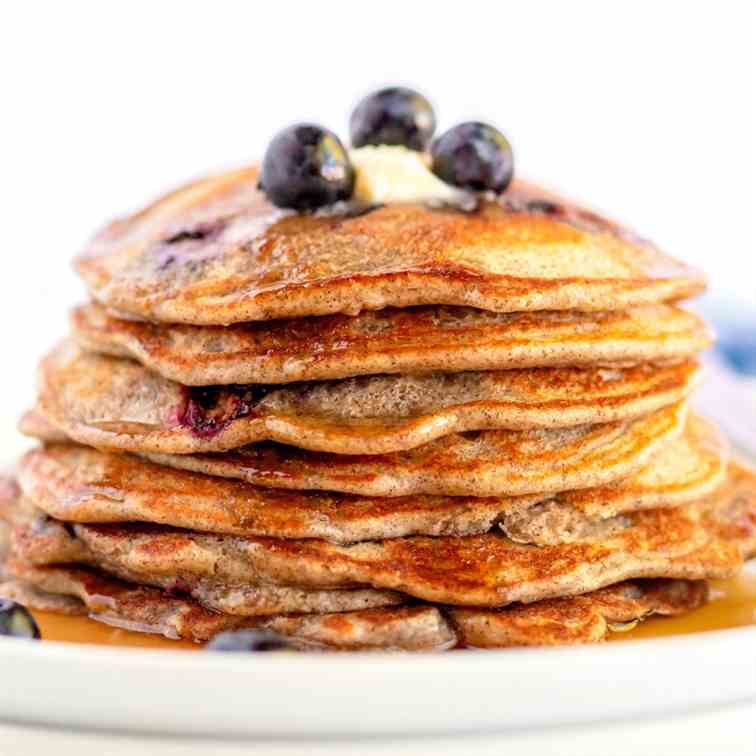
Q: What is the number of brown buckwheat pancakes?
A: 7